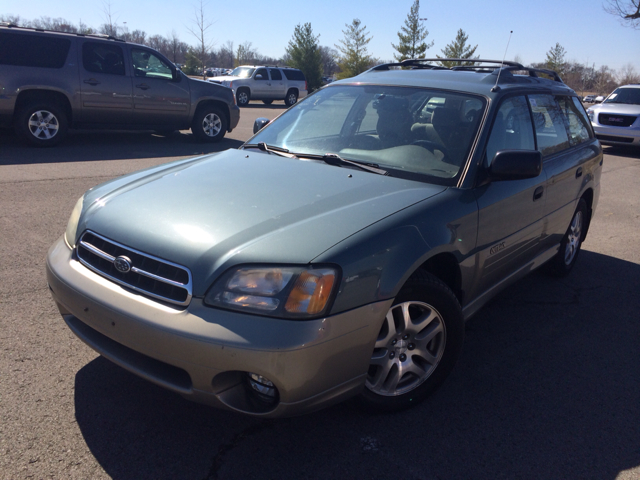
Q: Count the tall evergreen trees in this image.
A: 5